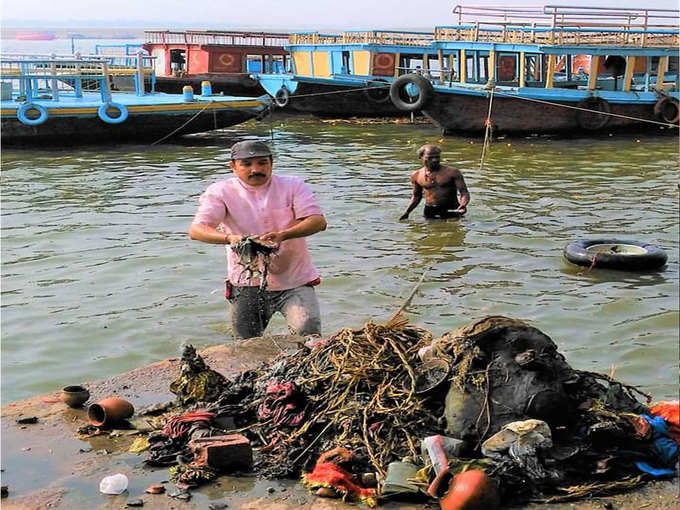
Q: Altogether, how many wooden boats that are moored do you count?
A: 4